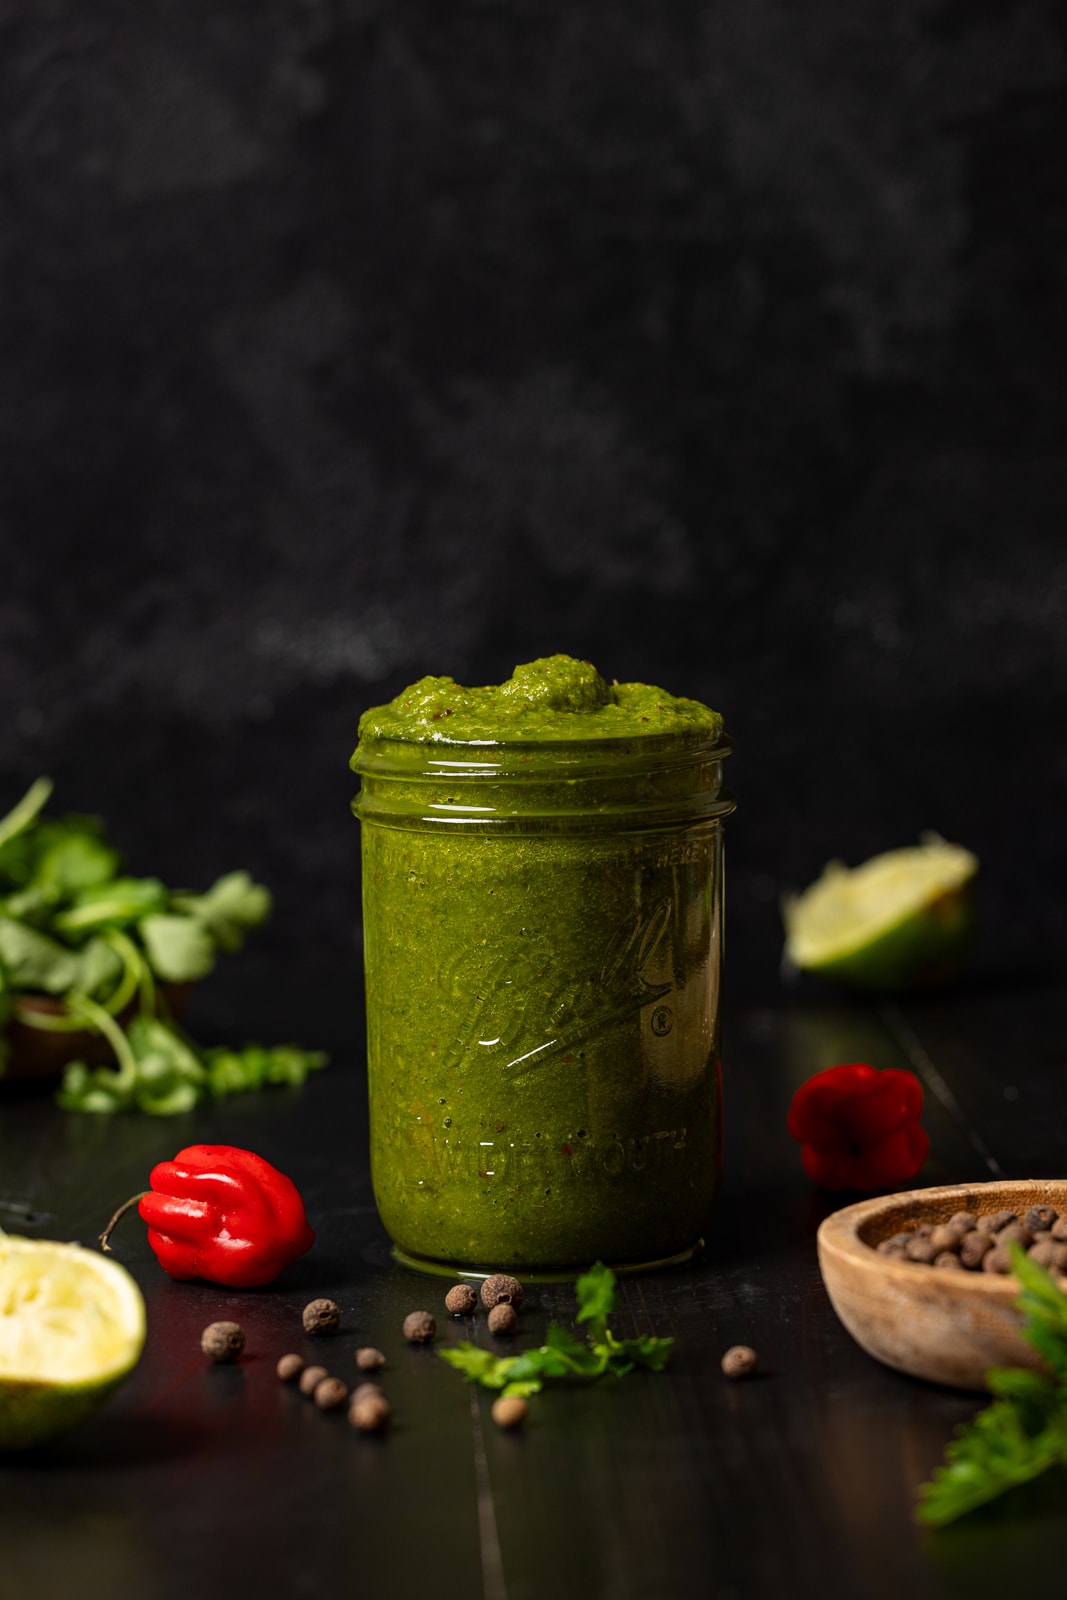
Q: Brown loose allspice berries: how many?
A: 14